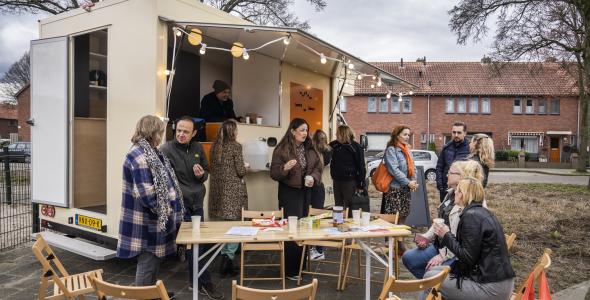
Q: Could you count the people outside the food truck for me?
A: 11